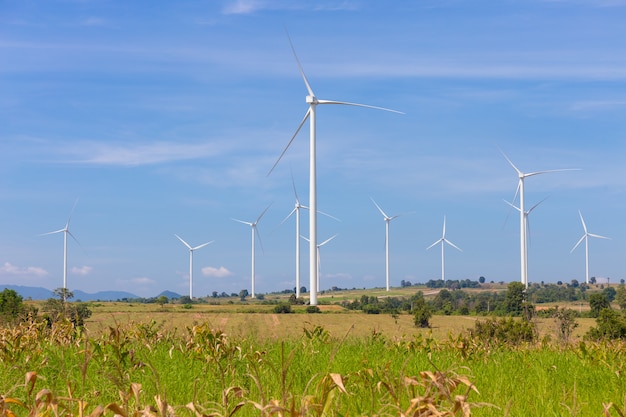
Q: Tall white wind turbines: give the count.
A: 11